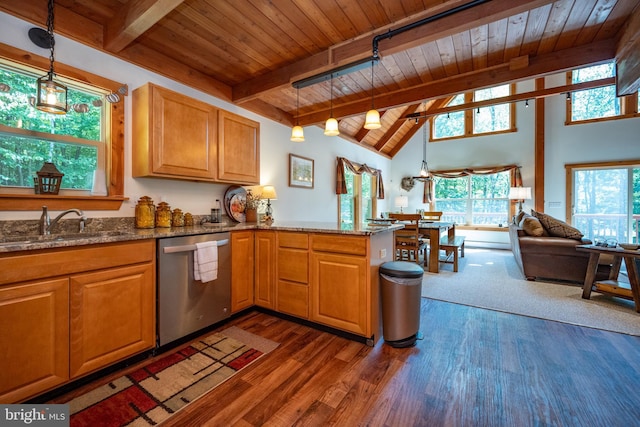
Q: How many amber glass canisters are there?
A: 4